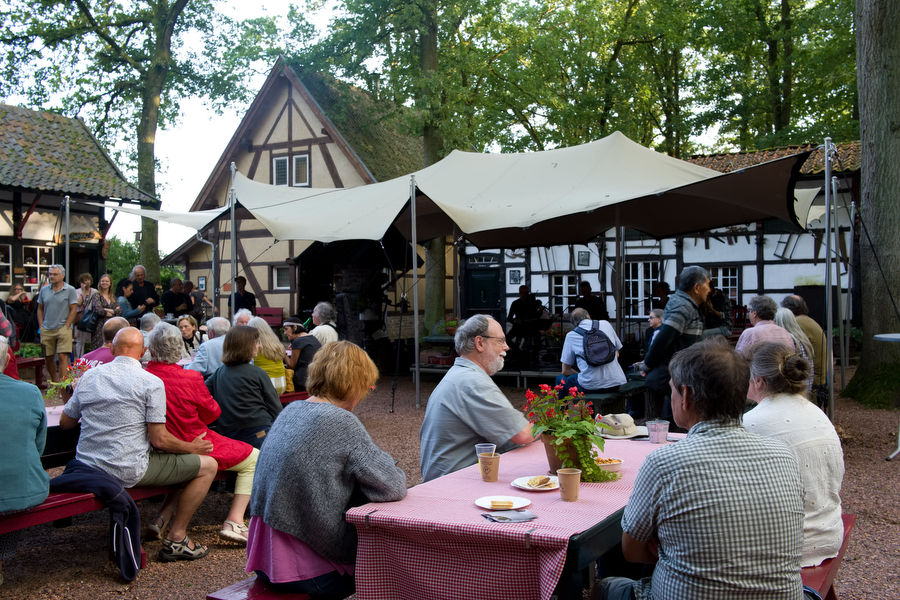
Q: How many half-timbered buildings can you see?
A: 3